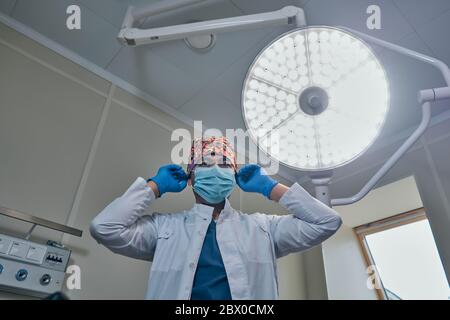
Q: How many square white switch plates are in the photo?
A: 3